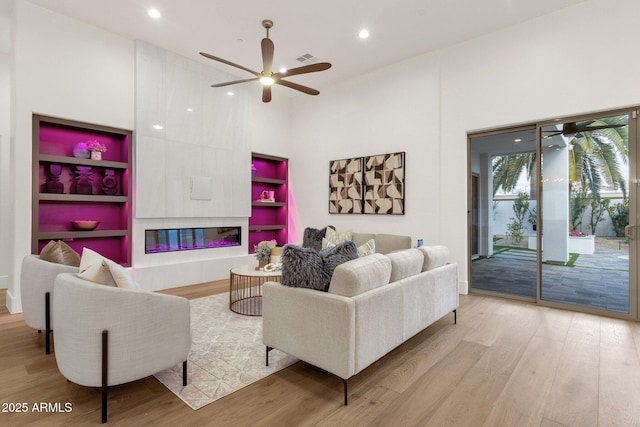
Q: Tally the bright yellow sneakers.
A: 0